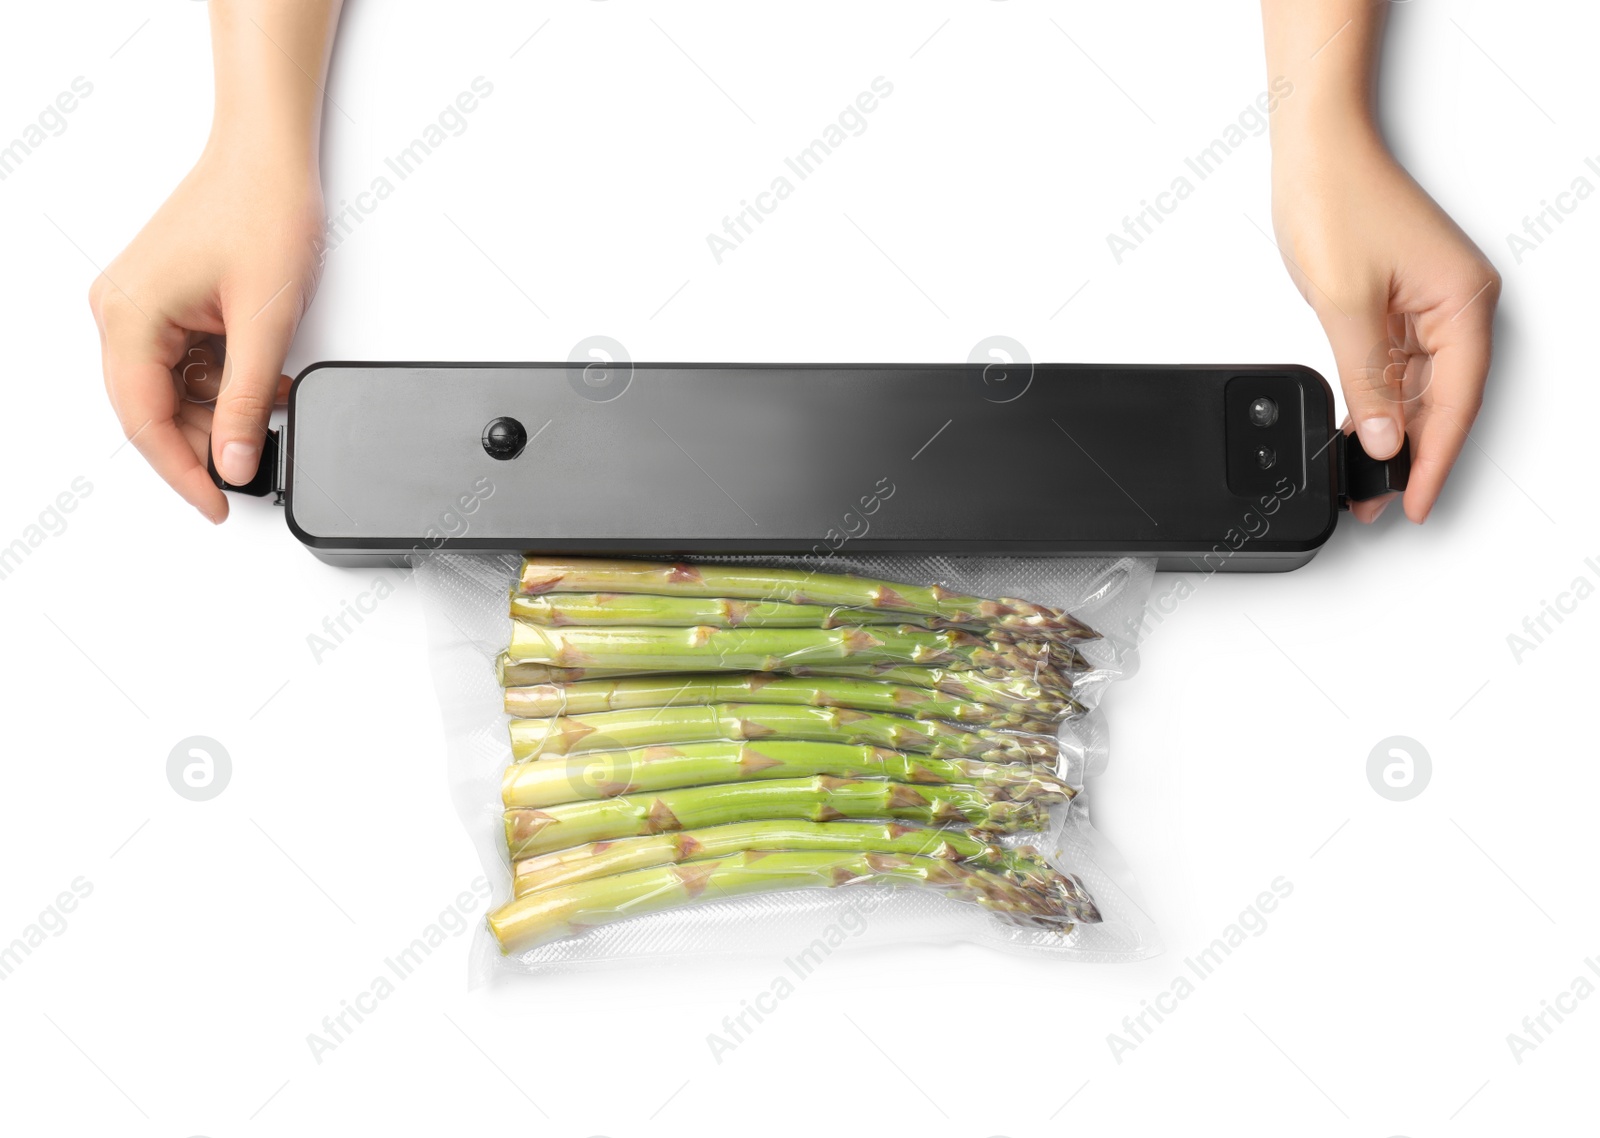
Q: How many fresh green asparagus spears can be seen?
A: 10